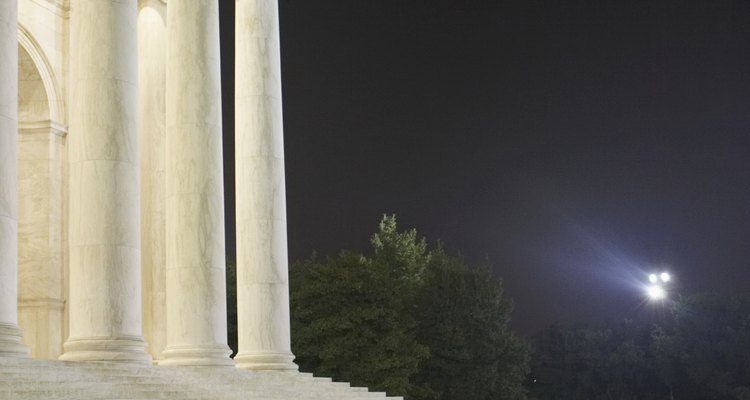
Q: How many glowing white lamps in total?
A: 3